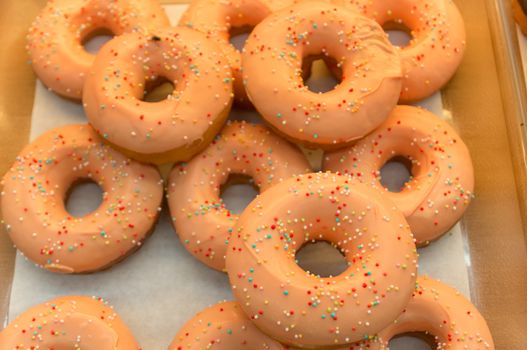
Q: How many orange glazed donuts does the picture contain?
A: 12